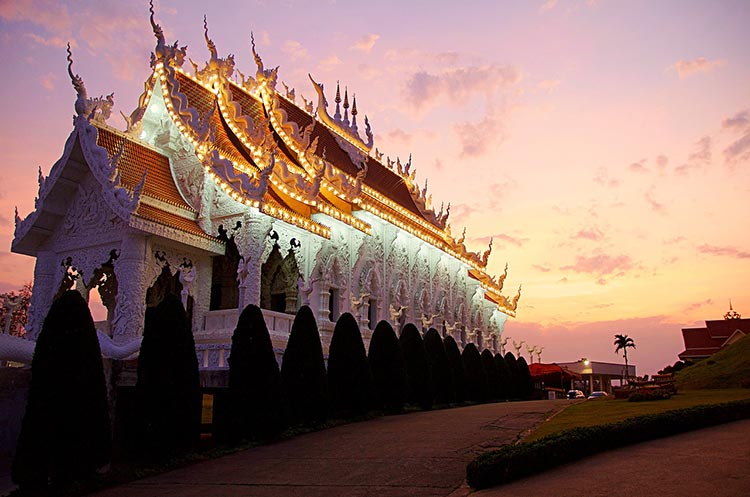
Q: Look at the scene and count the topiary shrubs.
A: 14